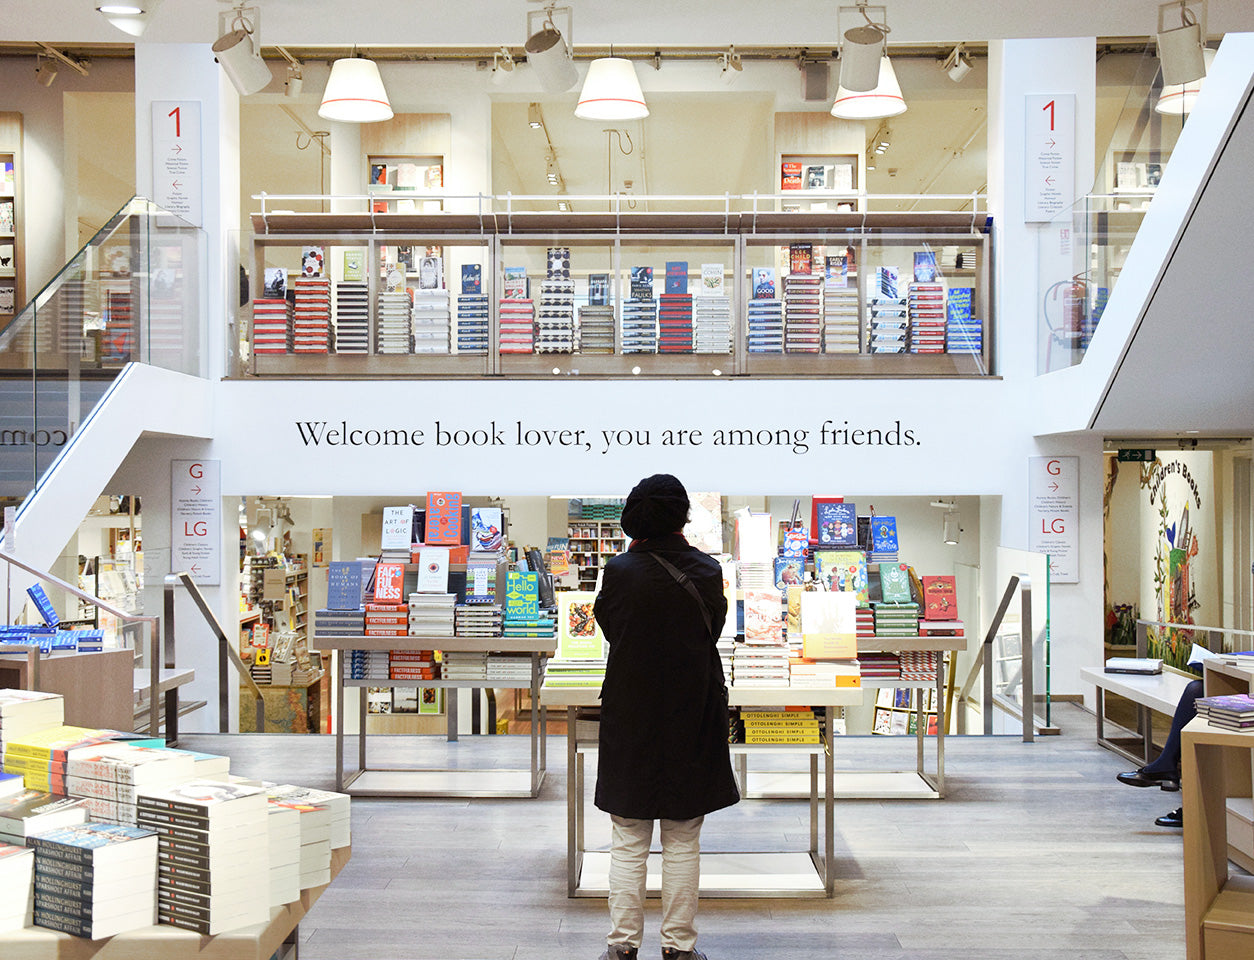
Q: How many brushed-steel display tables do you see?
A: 3